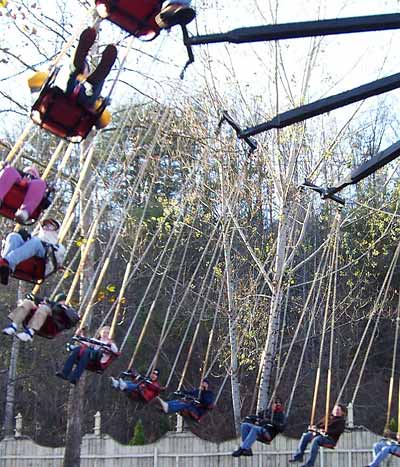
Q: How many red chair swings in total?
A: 11